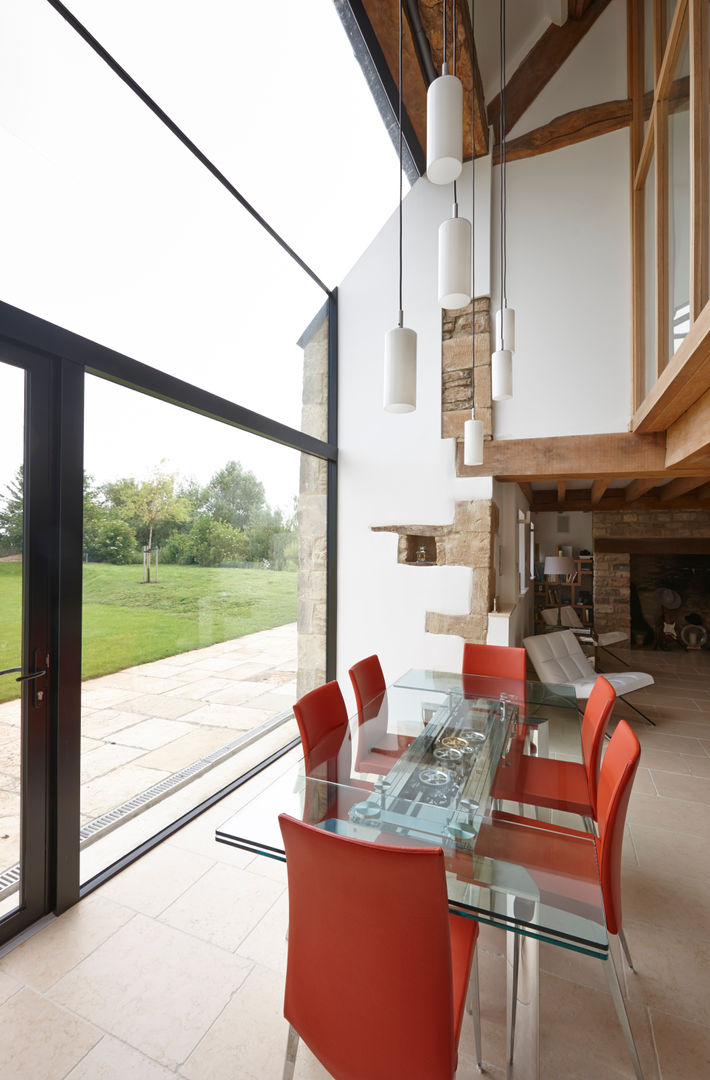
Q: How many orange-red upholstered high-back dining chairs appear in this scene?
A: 6